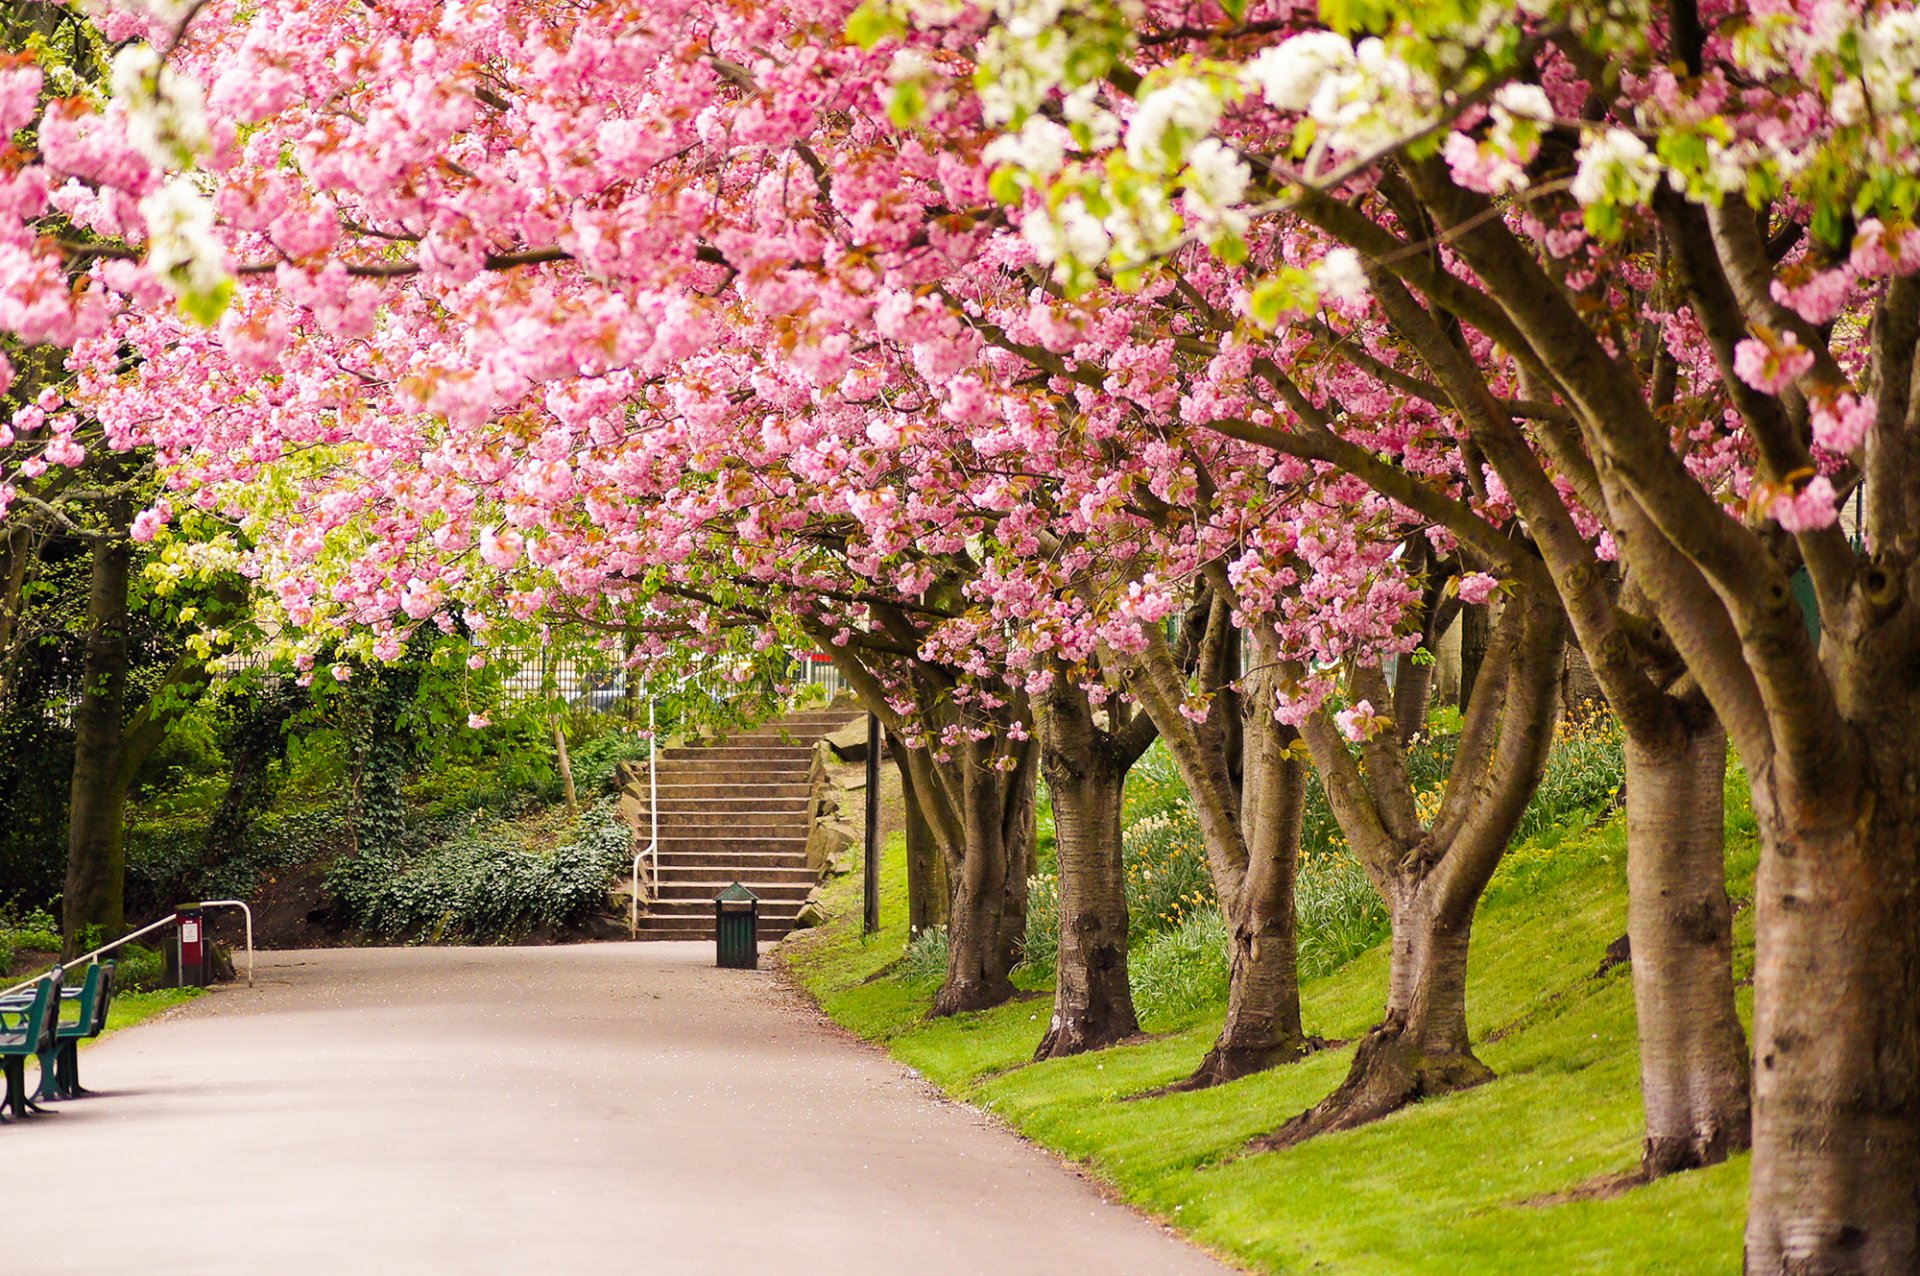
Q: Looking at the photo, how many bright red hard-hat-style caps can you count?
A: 0